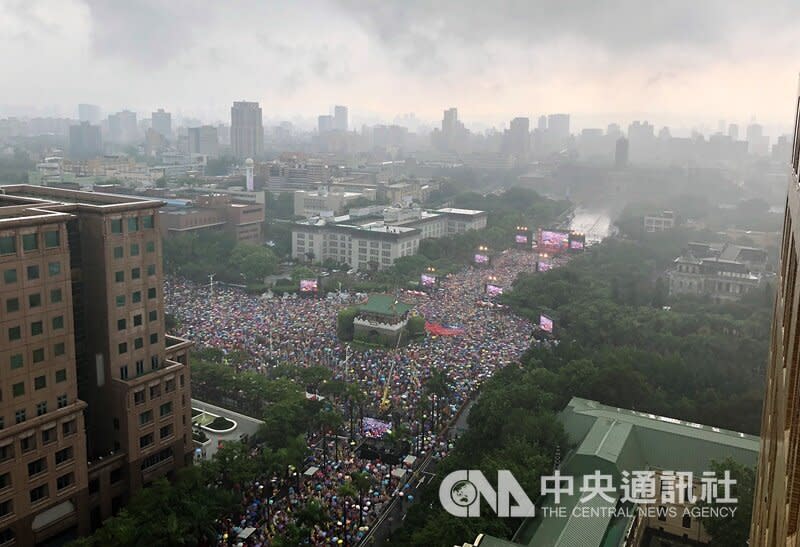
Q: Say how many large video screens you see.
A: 10